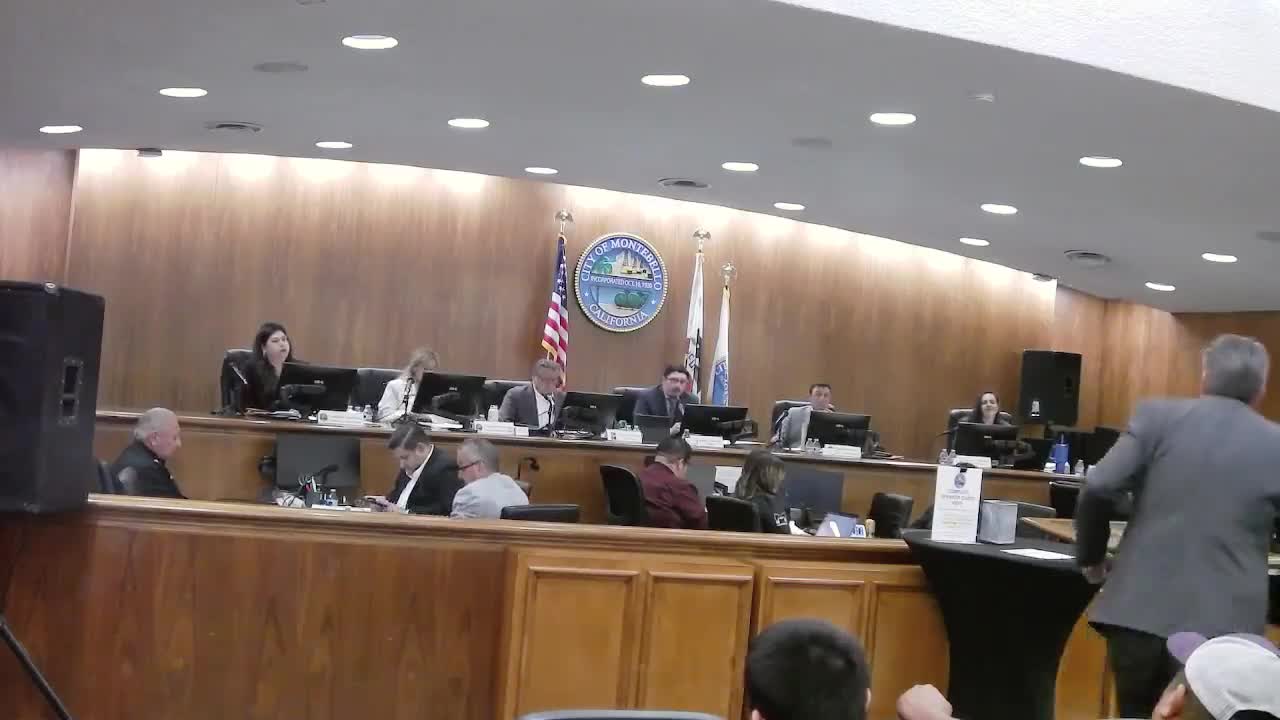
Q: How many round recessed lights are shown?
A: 15